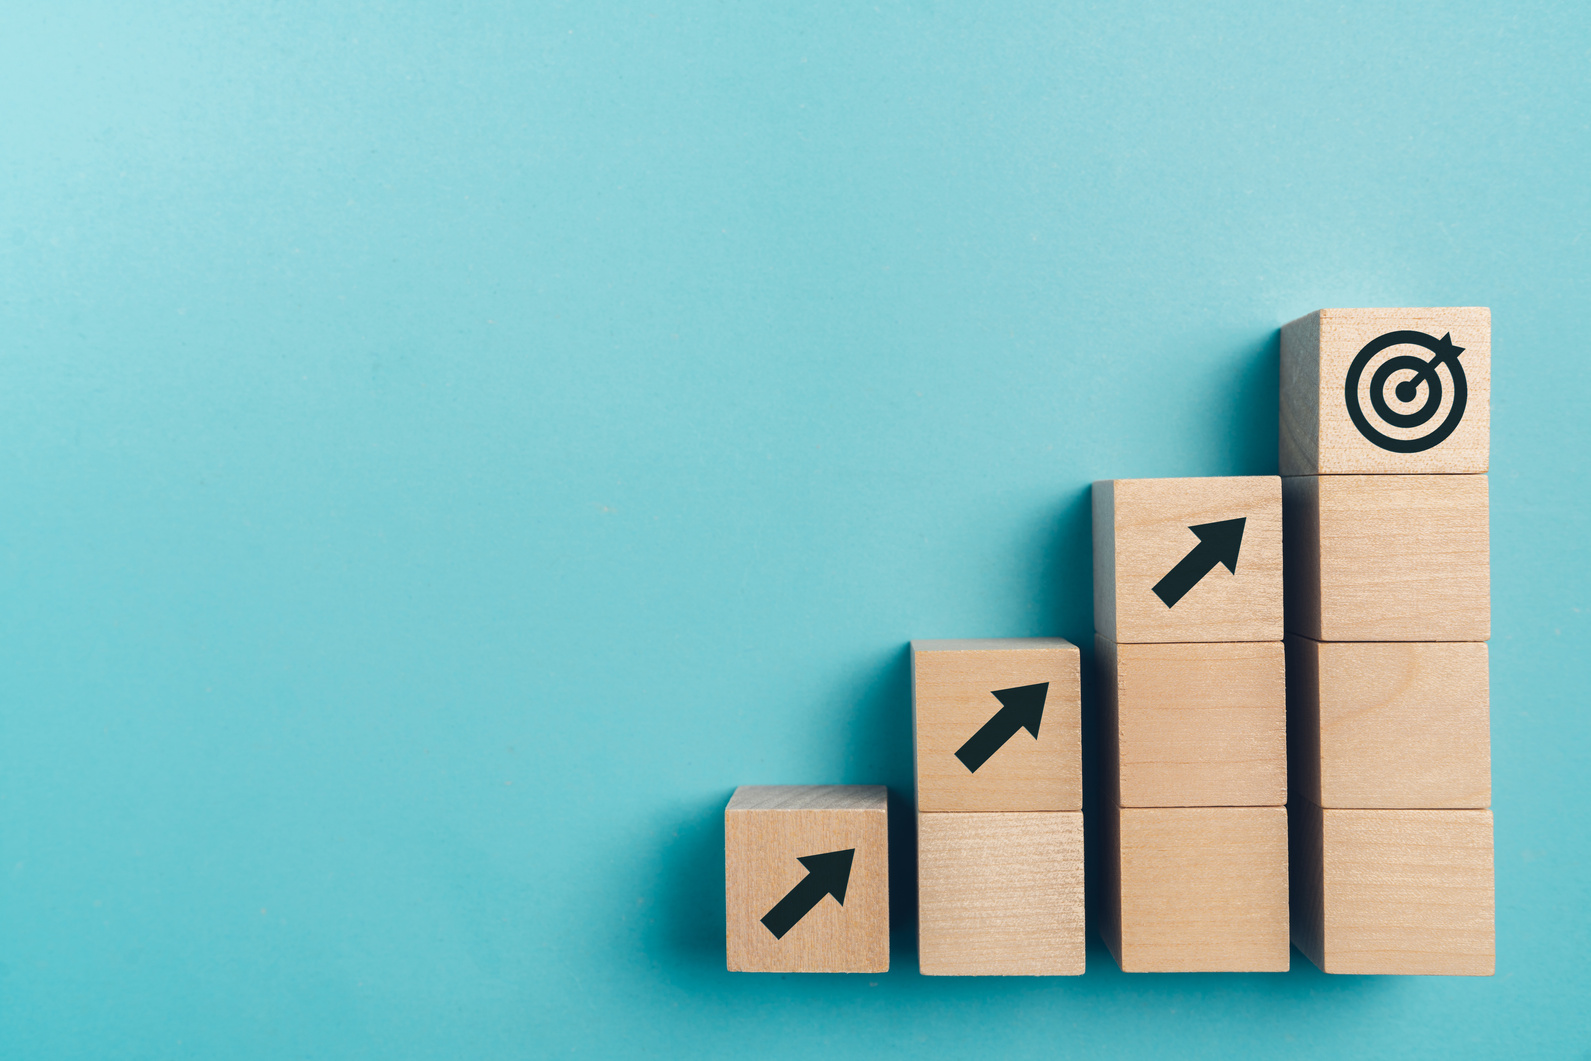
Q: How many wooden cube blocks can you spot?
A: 10